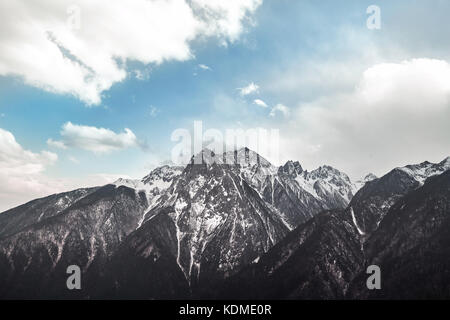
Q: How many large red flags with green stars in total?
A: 0